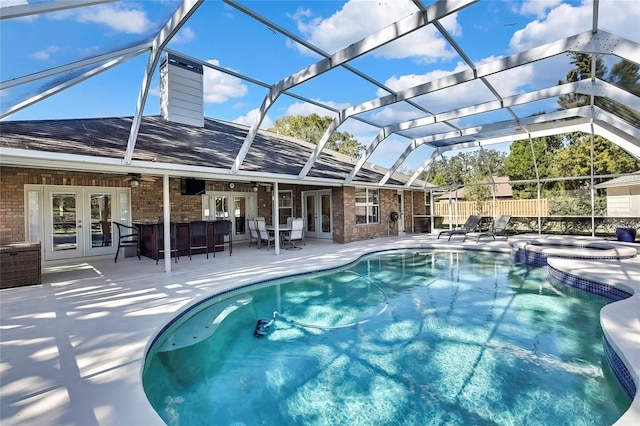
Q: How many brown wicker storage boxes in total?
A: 1